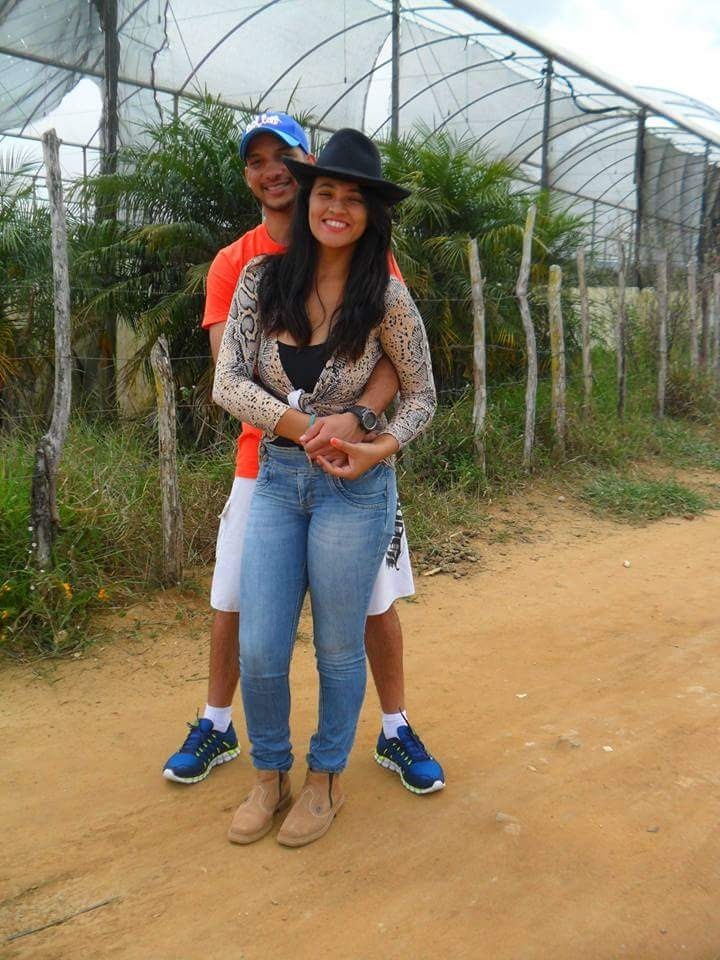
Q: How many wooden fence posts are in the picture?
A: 10